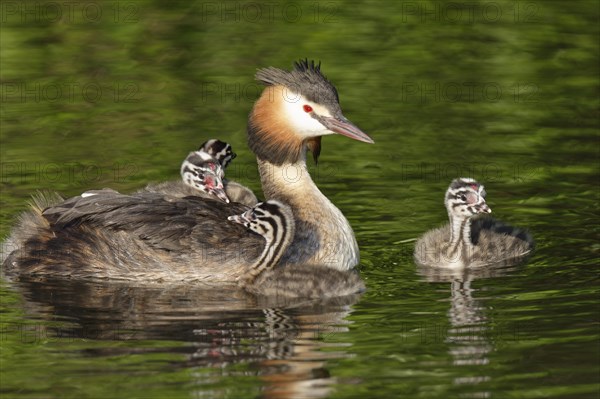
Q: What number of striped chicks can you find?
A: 4